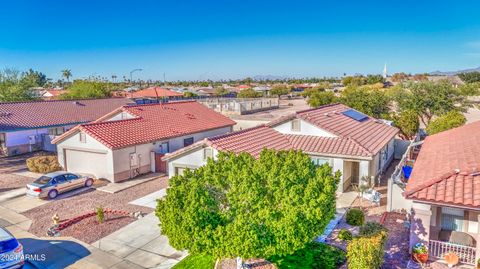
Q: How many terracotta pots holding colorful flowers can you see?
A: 1